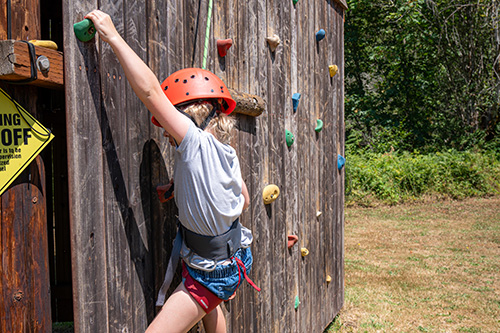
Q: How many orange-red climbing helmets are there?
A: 1